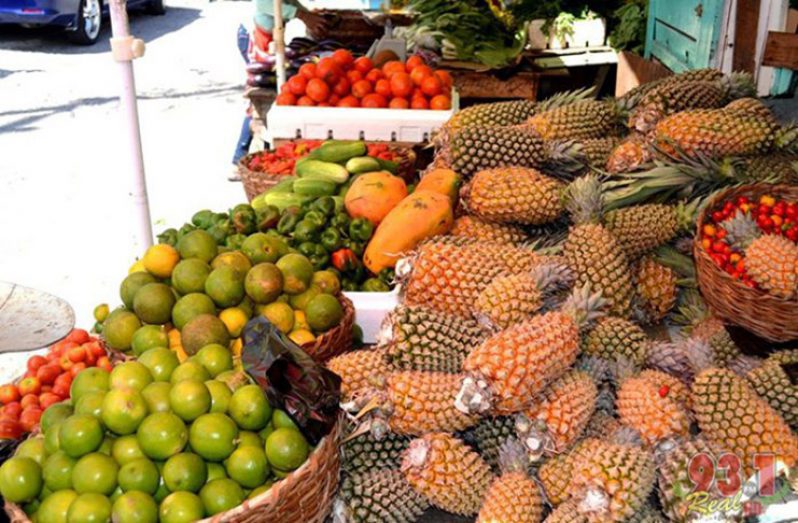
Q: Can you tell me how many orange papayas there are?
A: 3